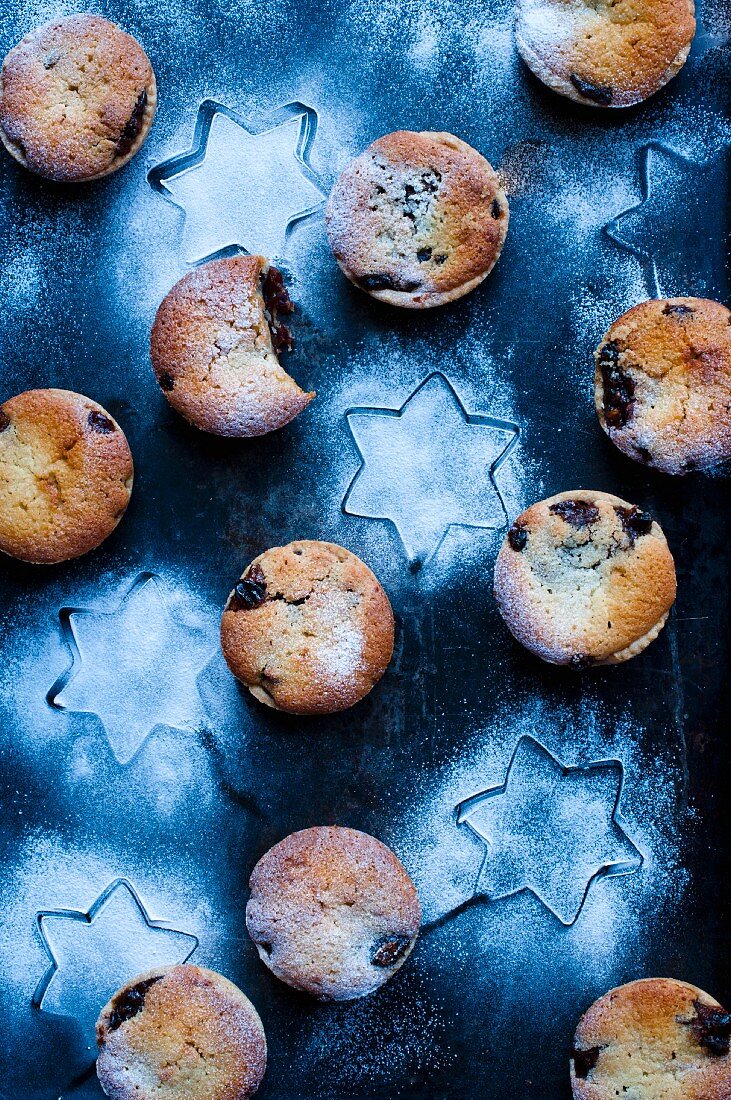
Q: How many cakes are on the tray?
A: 11